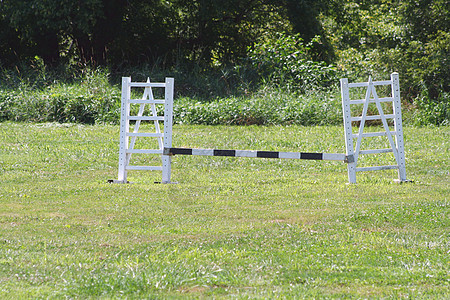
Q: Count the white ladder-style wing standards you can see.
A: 2